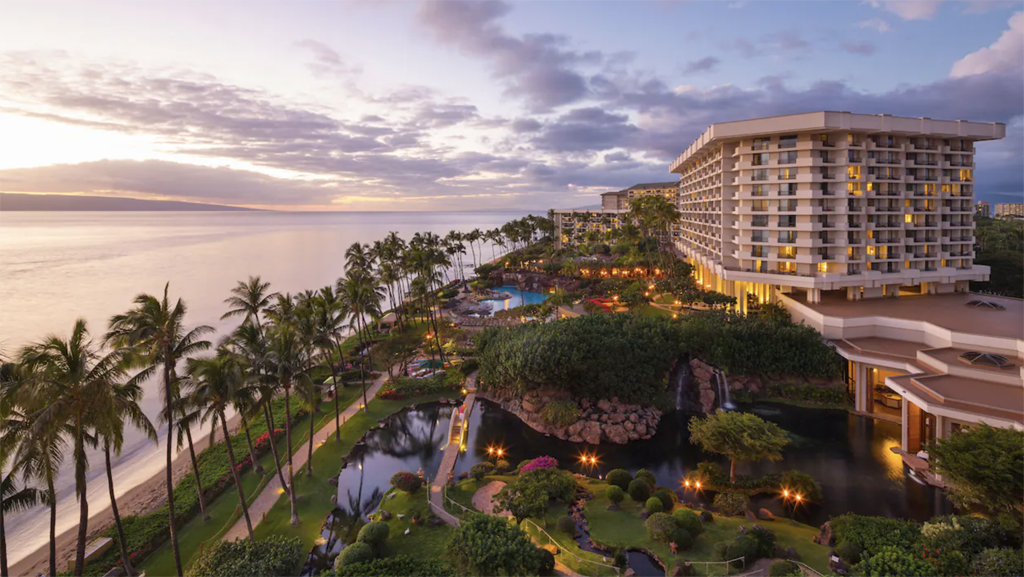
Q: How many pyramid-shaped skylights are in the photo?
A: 2